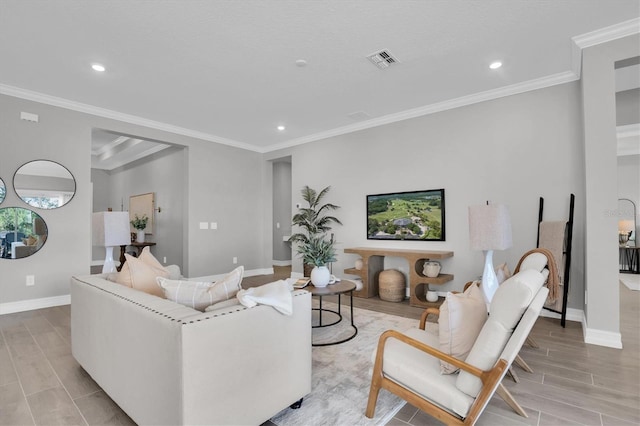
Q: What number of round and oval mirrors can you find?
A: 3